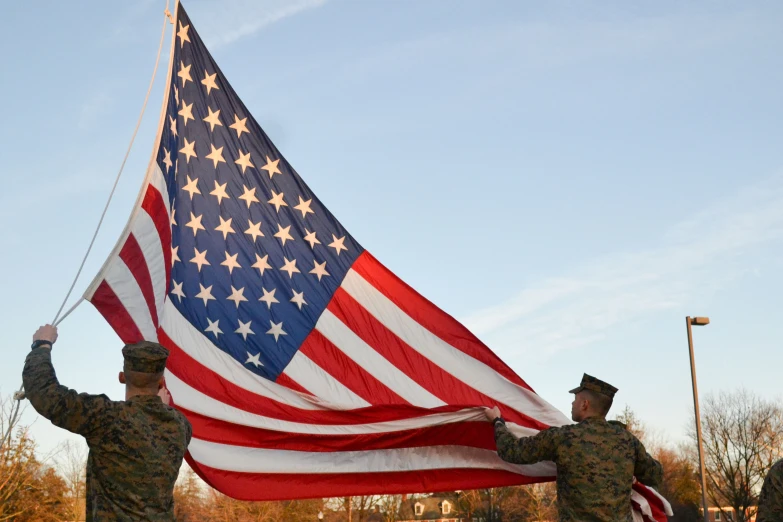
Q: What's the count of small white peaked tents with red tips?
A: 0